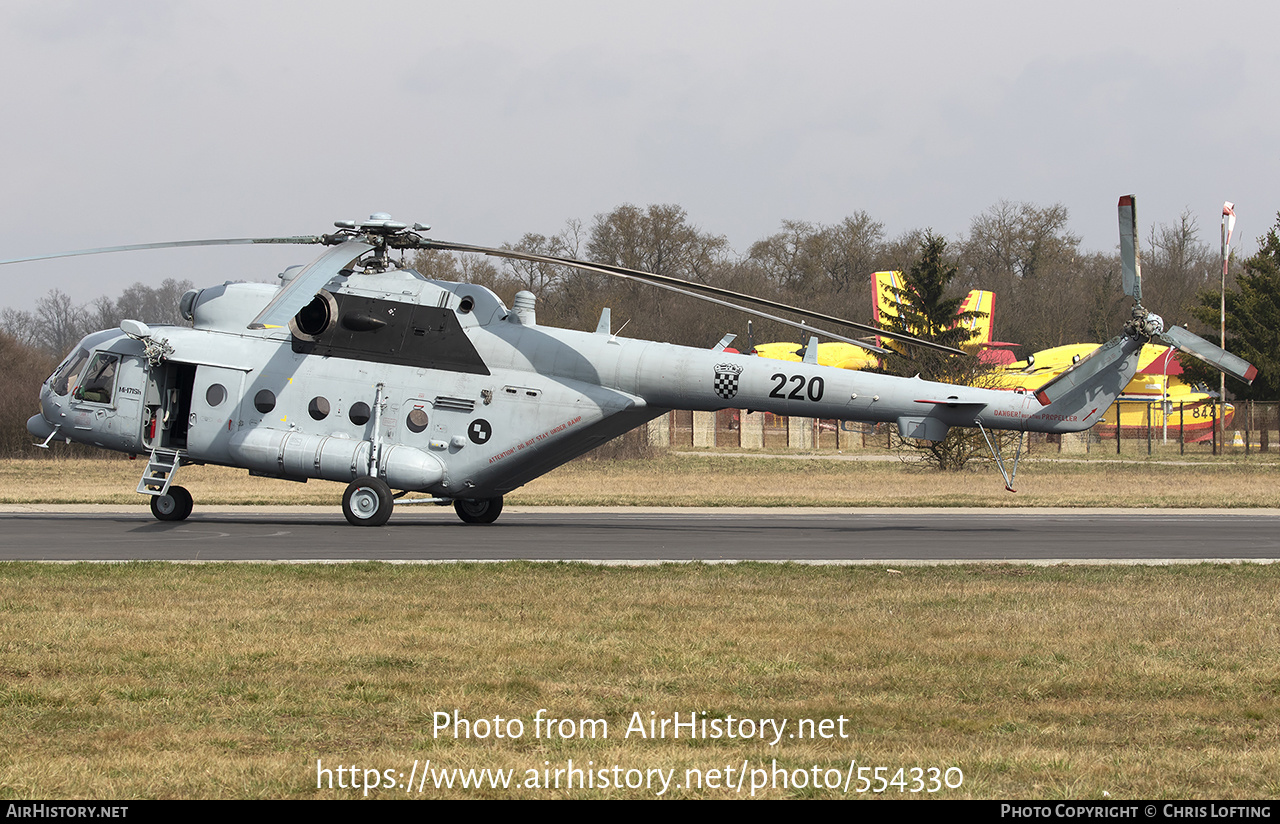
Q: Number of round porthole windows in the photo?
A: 5